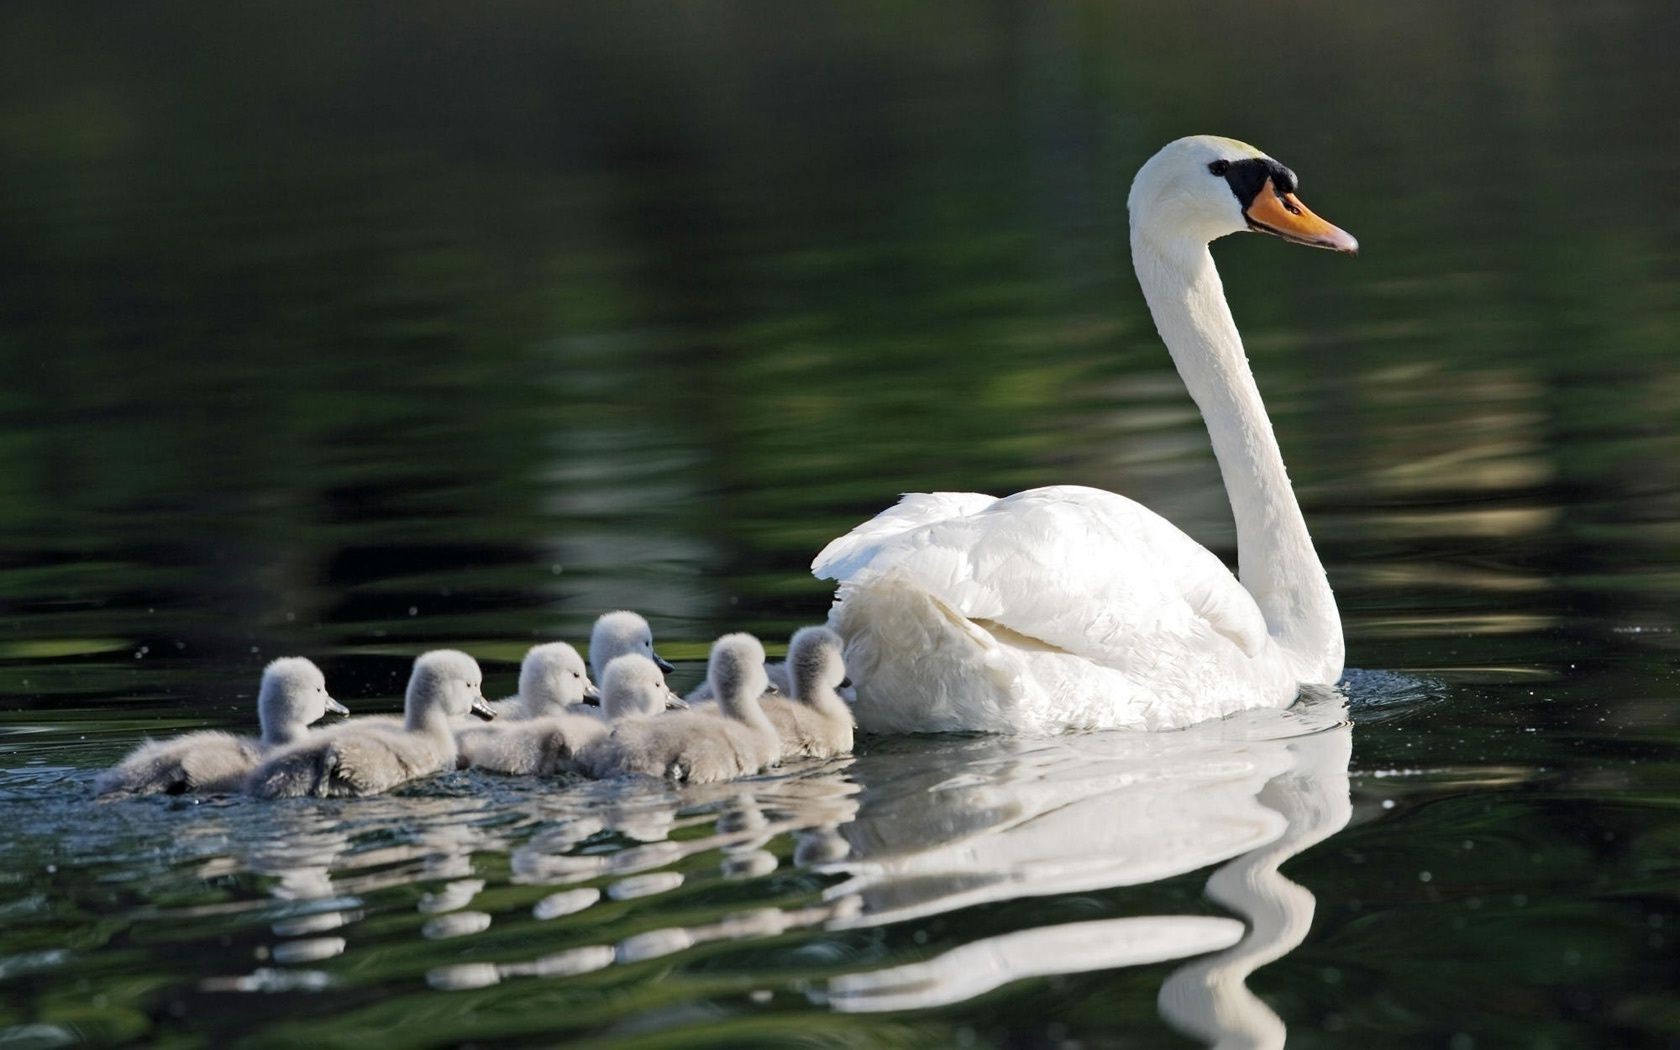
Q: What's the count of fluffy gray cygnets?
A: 7